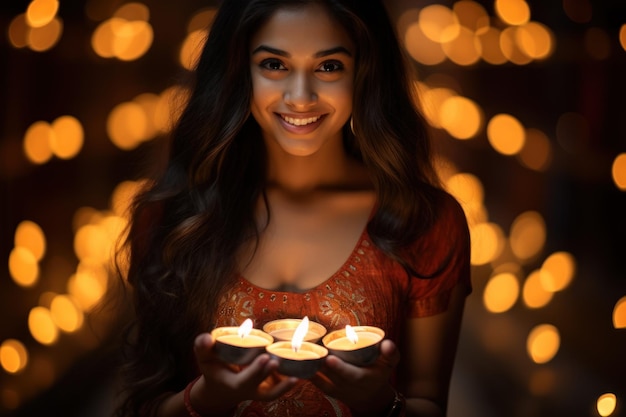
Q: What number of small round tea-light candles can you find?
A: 4